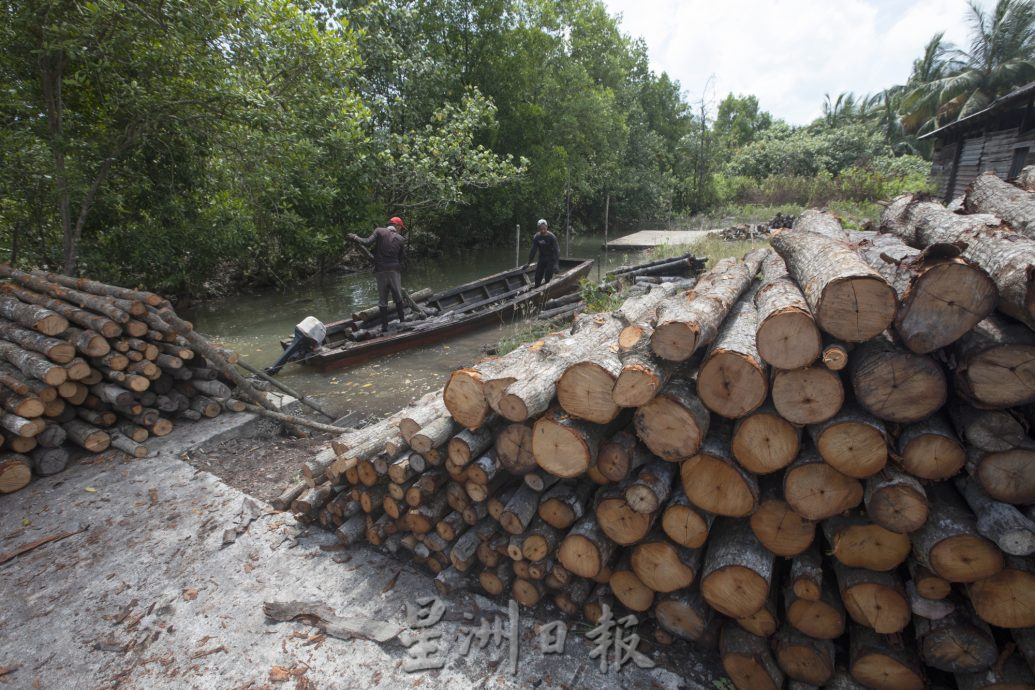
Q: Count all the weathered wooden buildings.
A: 1